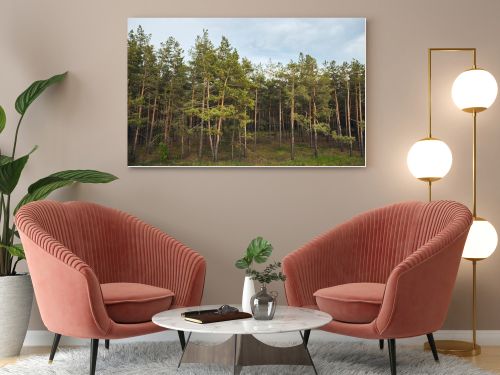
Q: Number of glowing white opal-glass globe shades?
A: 3